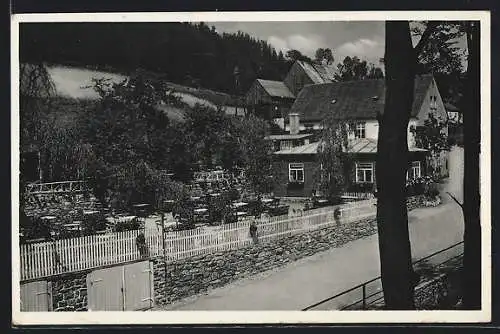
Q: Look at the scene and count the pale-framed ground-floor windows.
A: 3